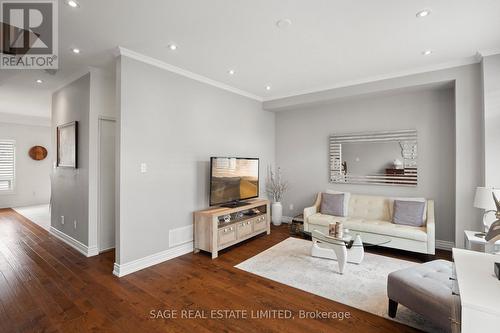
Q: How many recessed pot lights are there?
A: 8